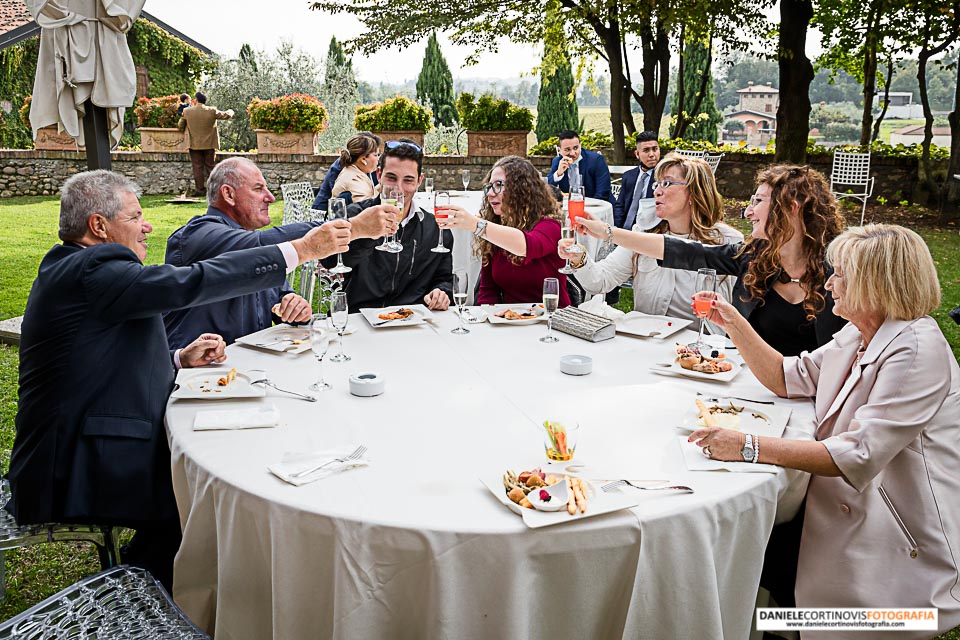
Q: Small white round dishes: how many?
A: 2